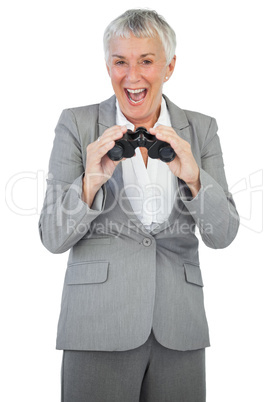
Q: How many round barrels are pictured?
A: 2